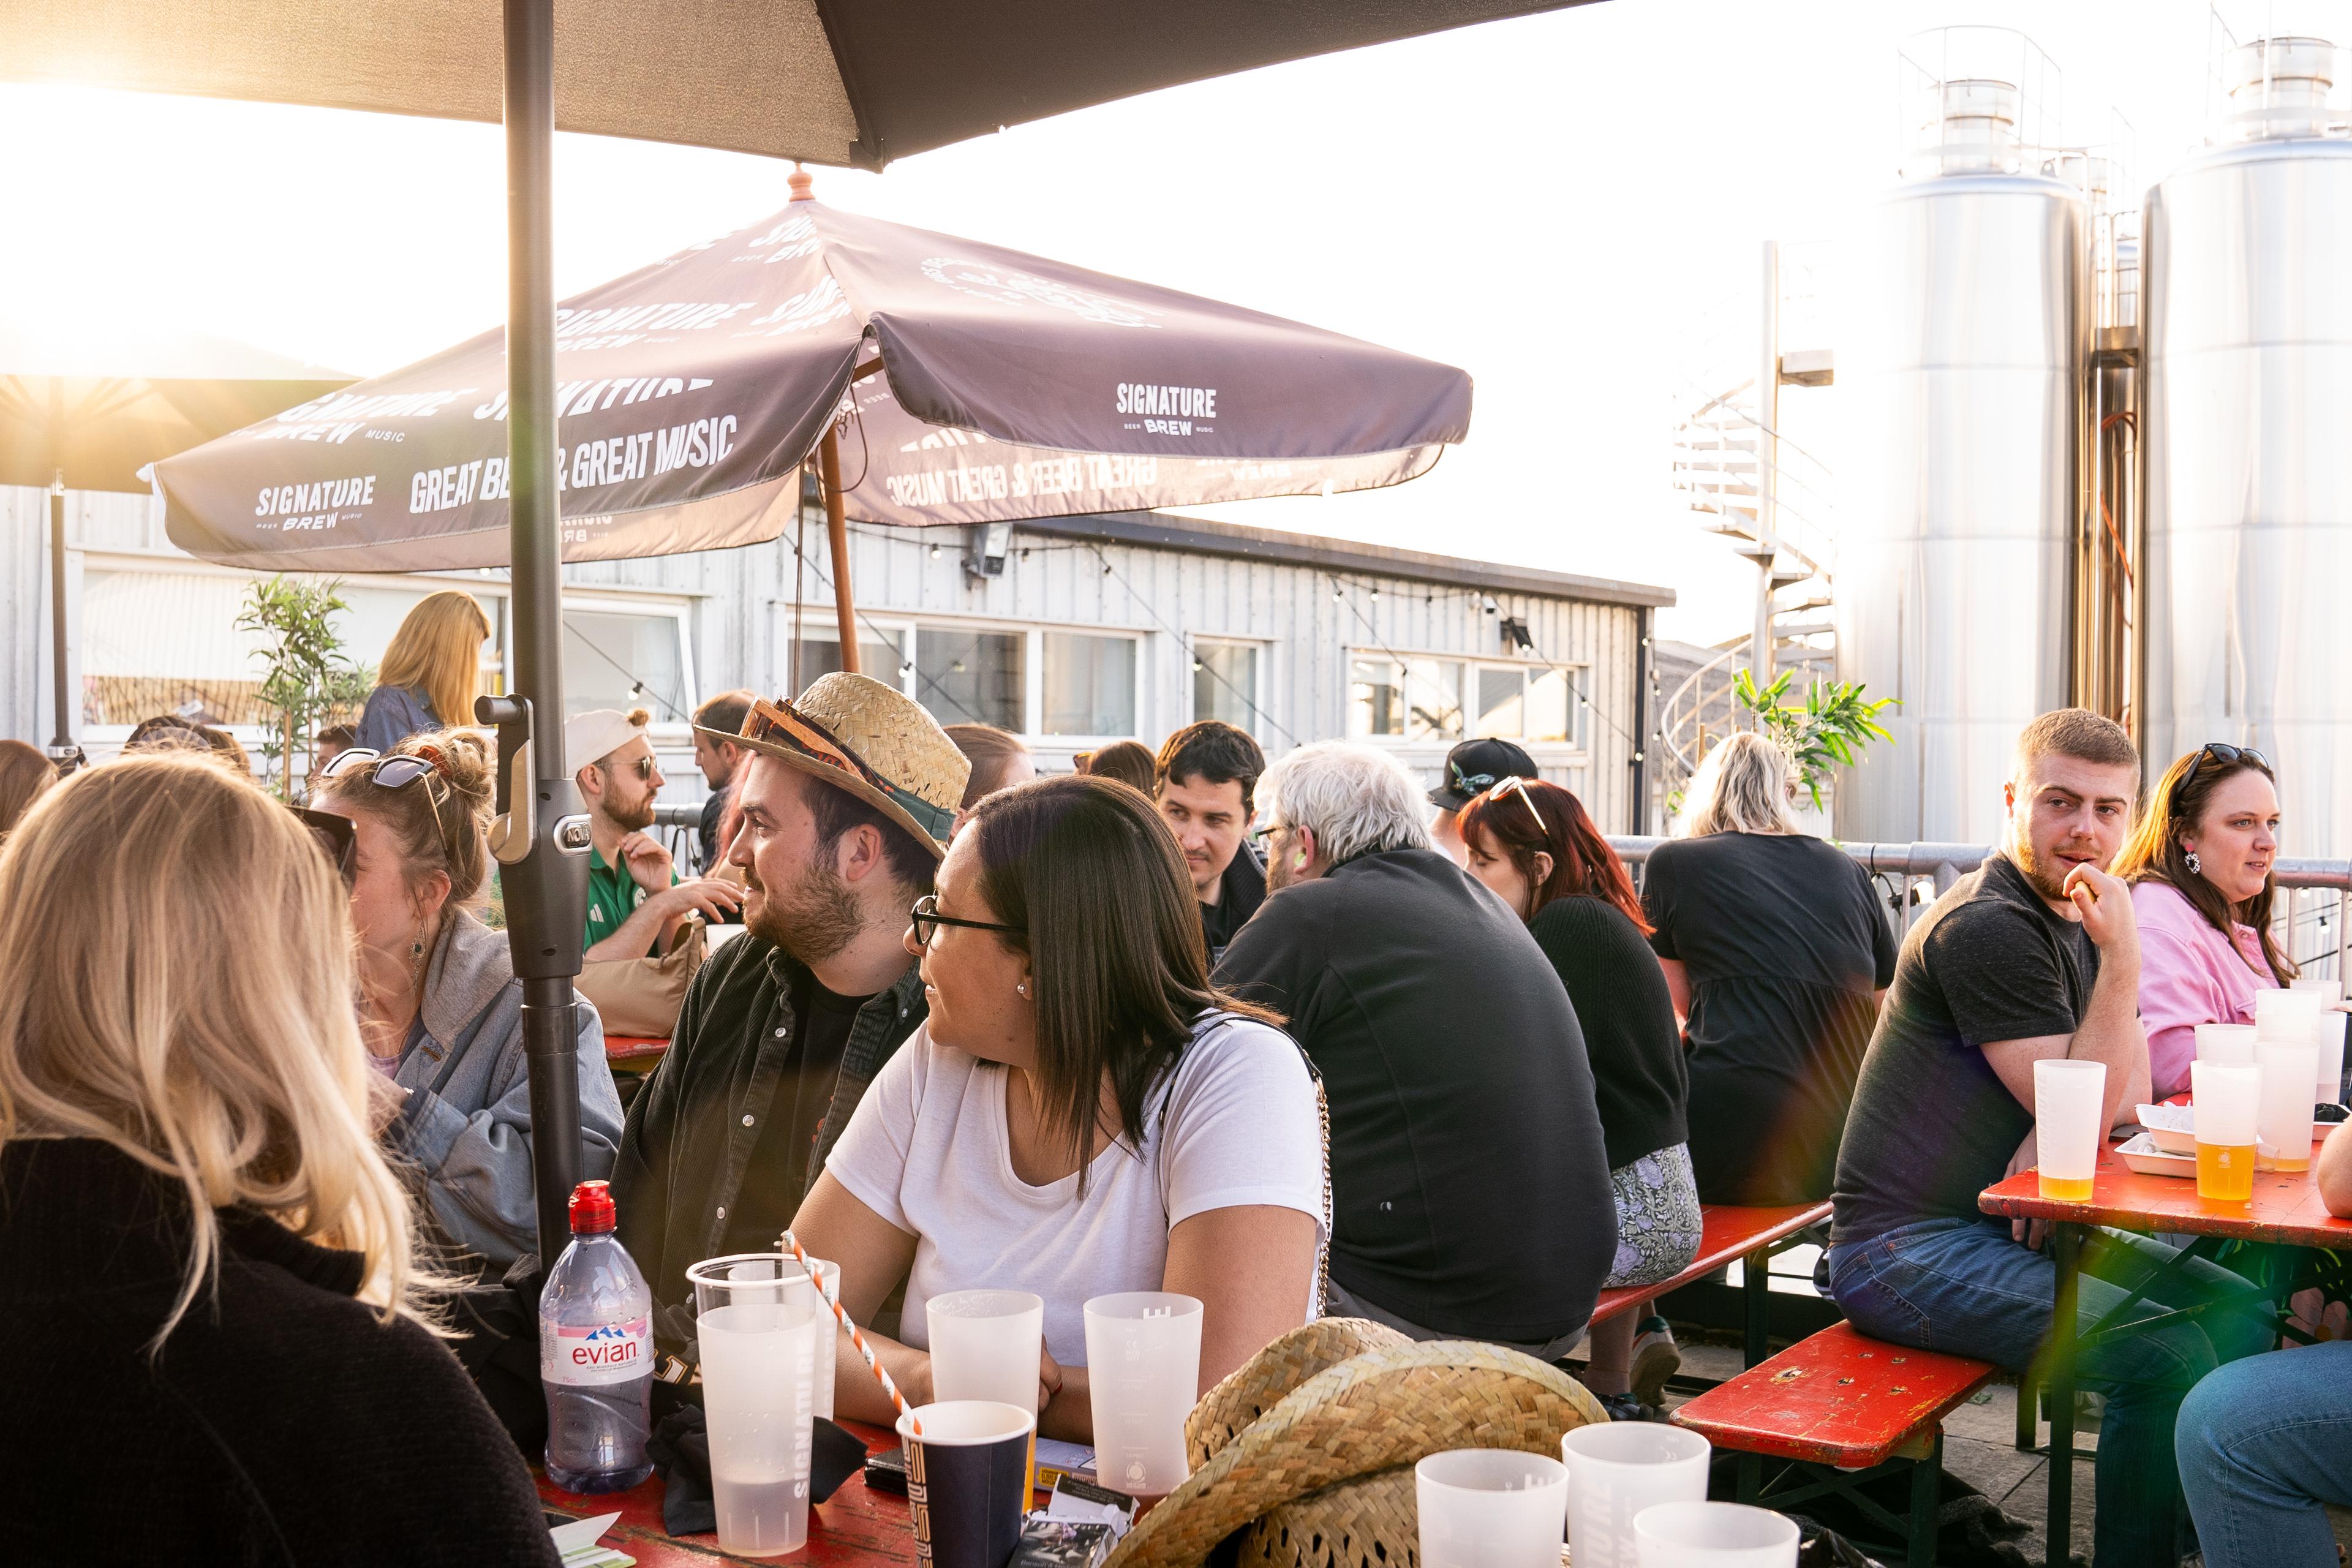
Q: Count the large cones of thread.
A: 0